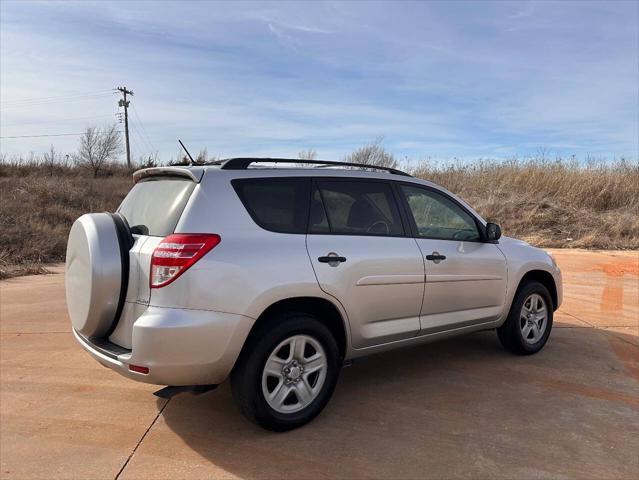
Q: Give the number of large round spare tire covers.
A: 1